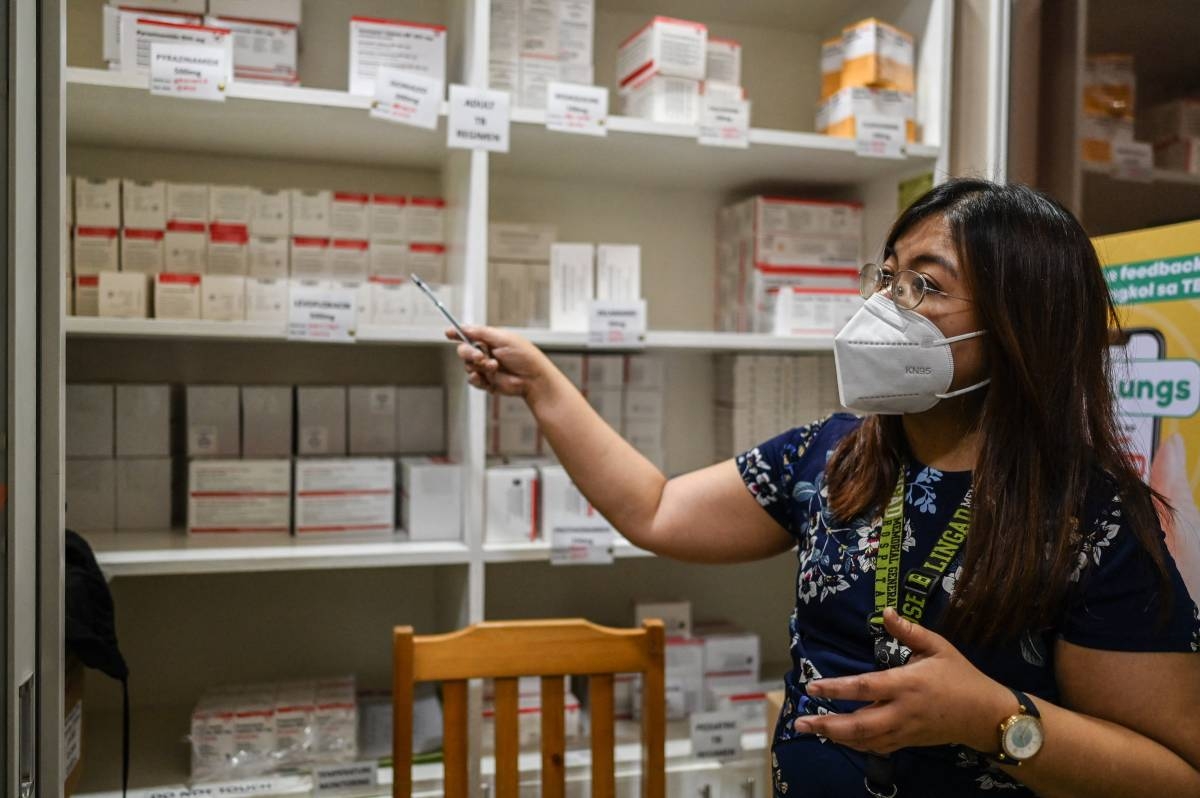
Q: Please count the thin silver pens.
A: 1